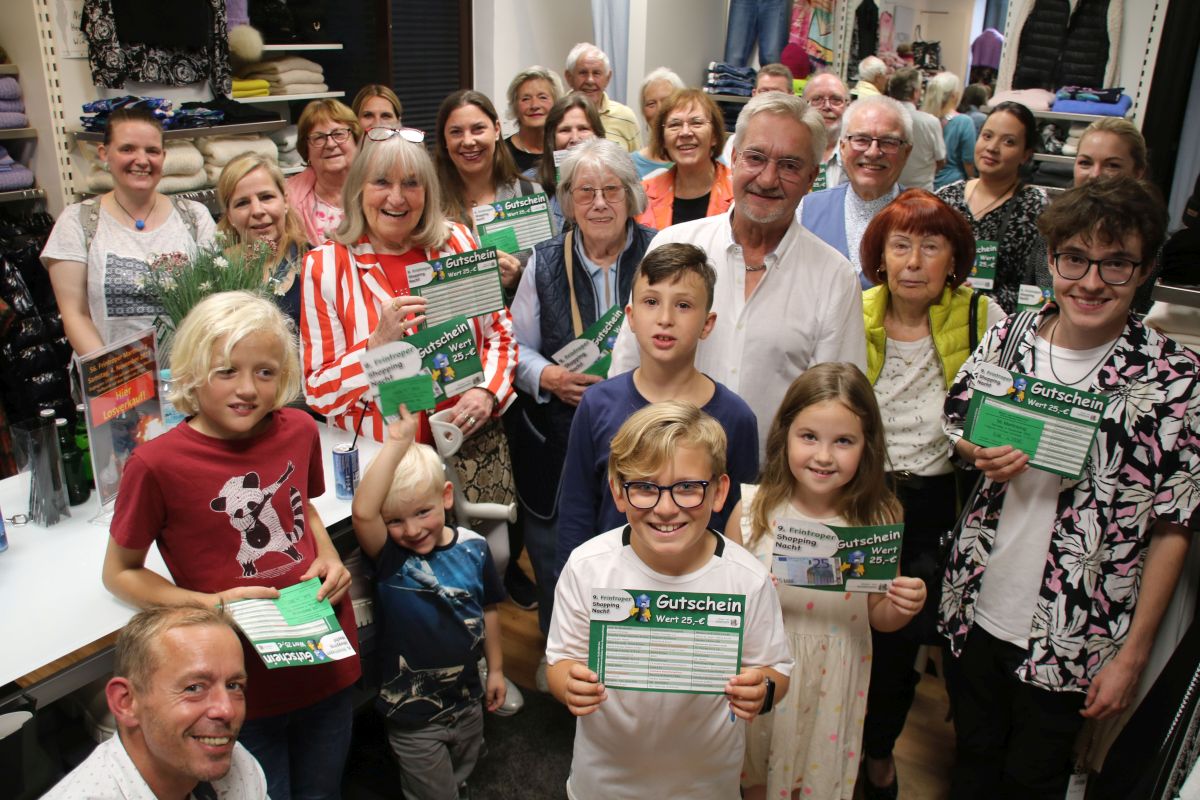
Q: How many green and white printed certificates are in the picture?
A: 12